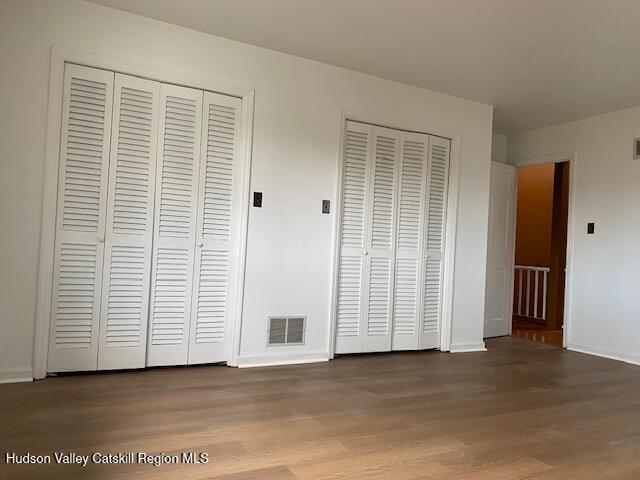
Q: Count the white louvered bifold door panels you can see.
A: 8